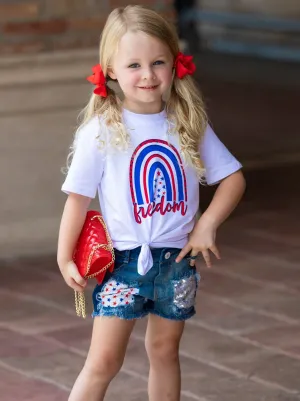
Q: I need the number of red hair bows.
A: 2